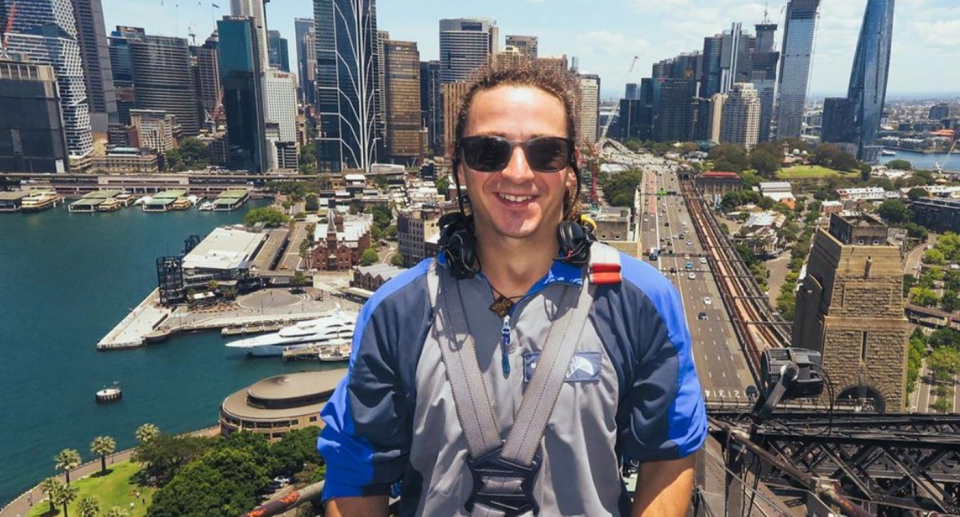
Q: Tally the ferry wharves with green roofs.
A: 3